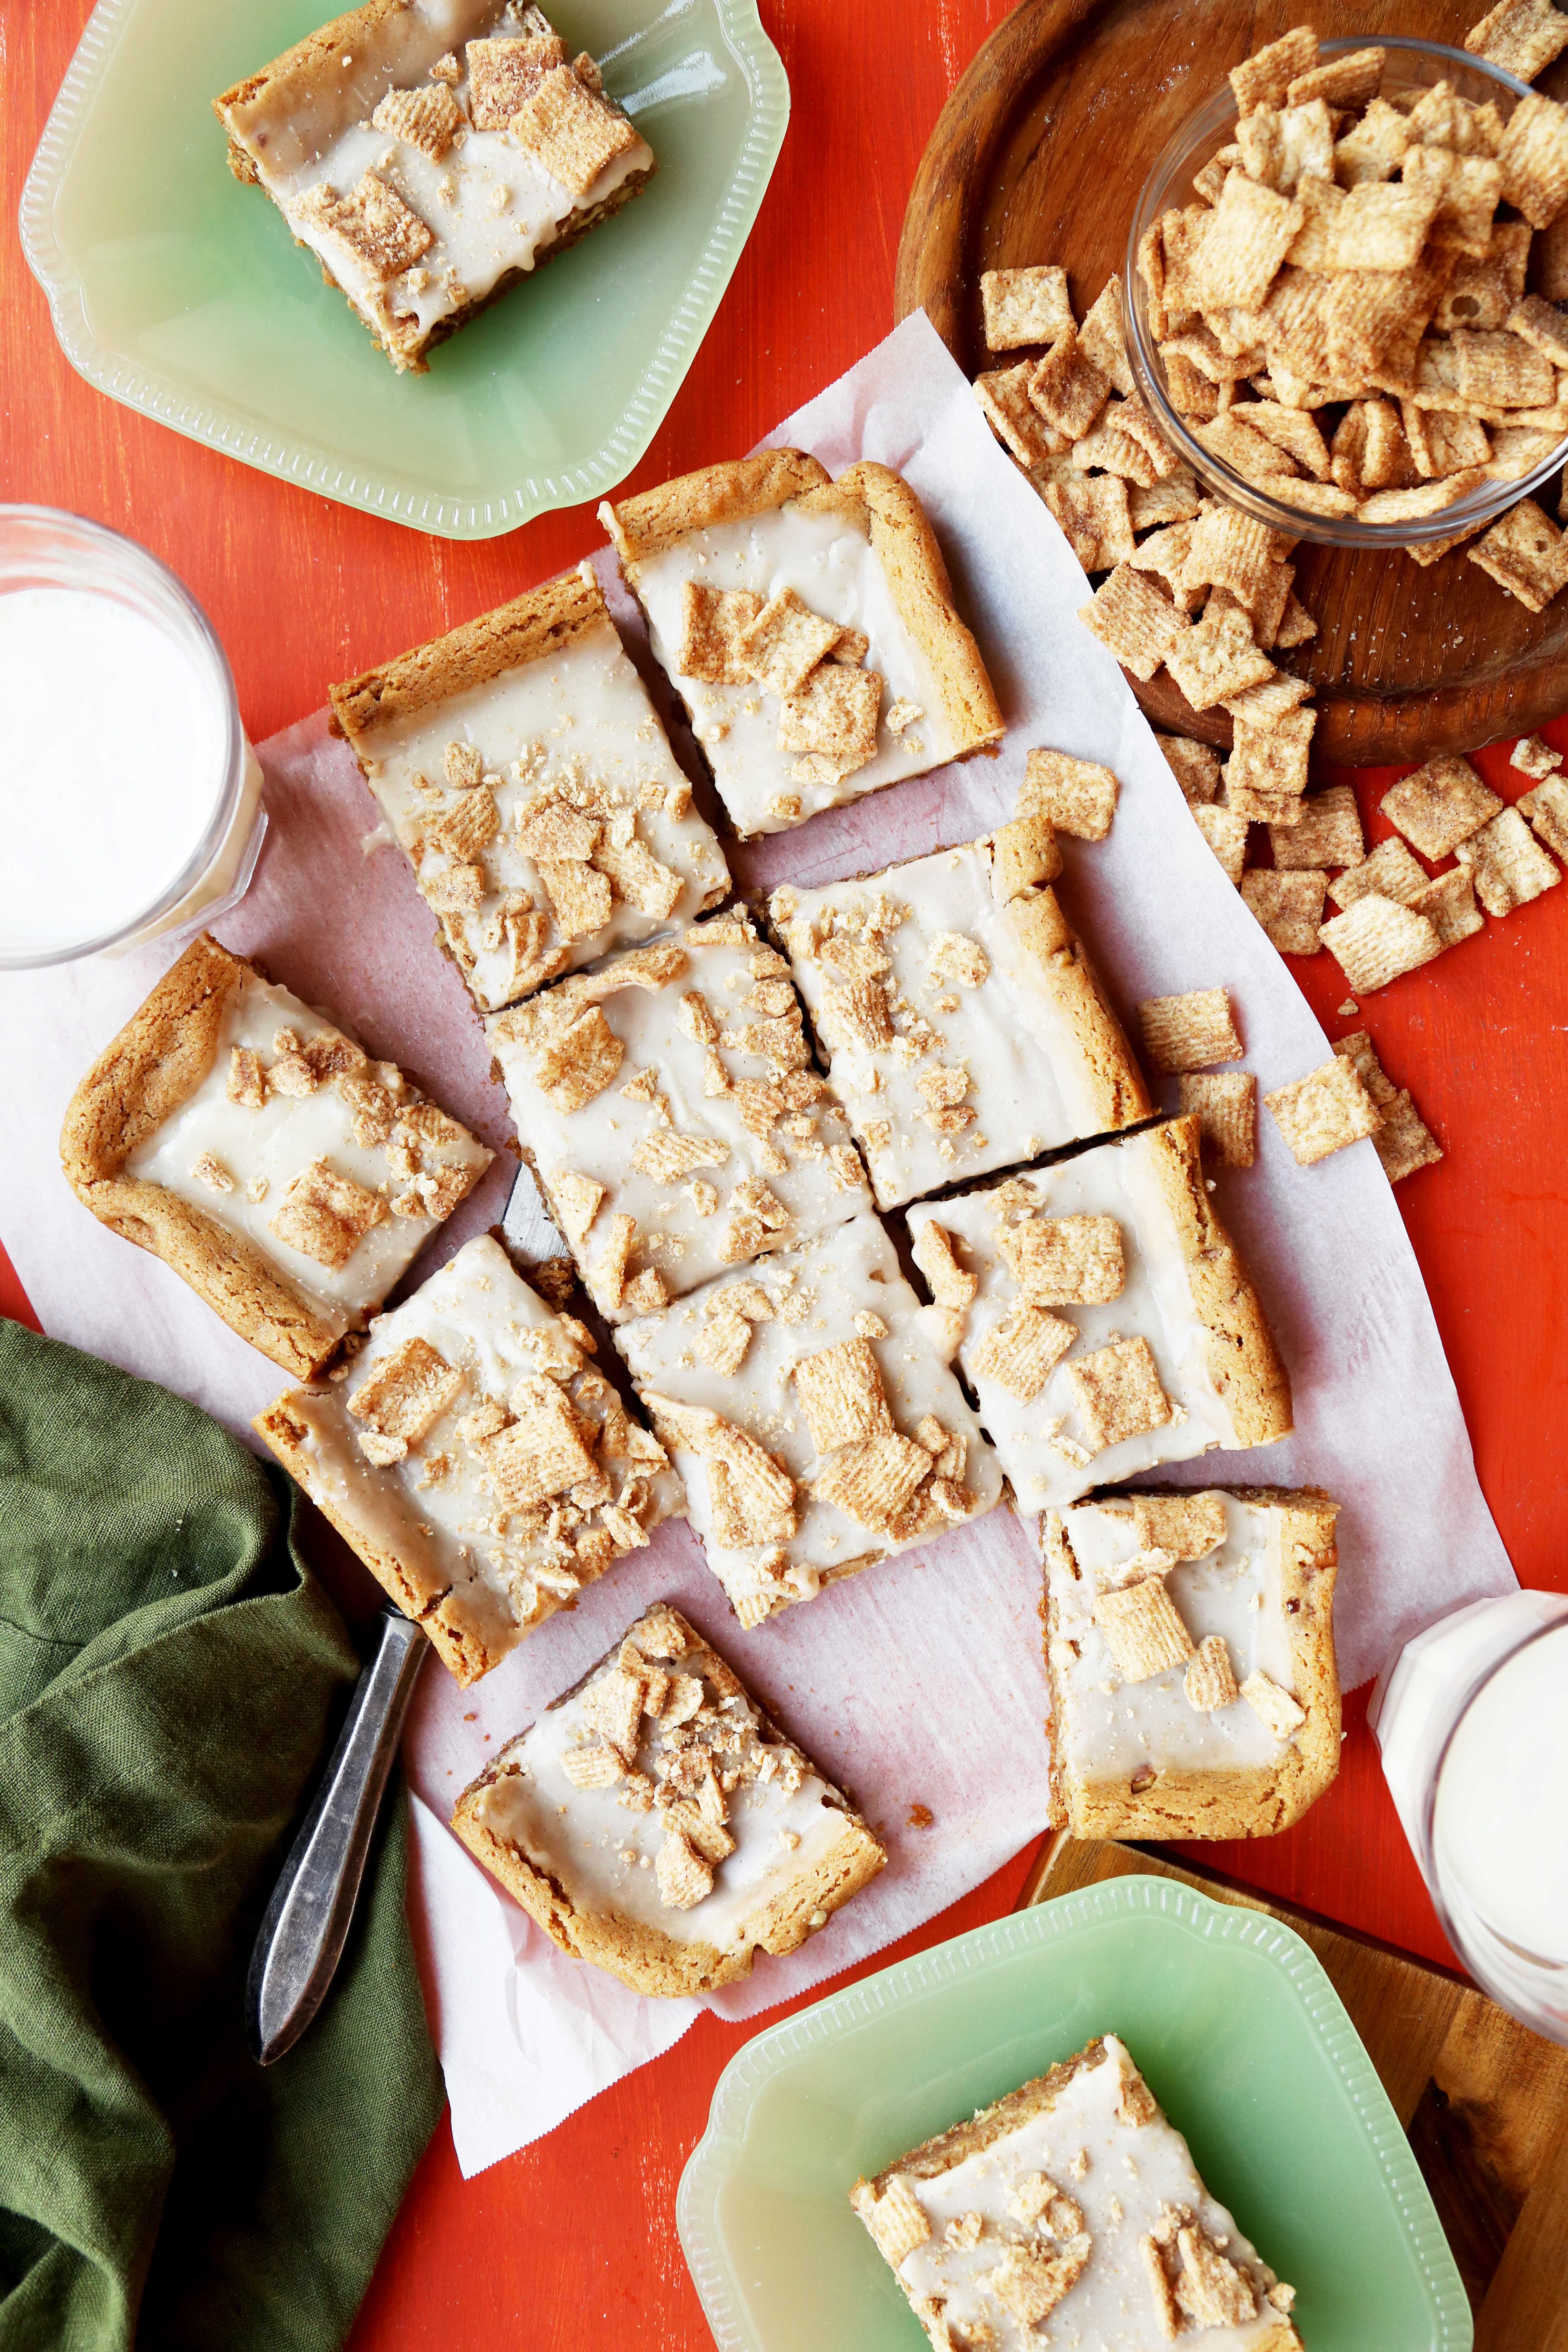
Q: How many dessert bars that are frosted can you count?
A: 12